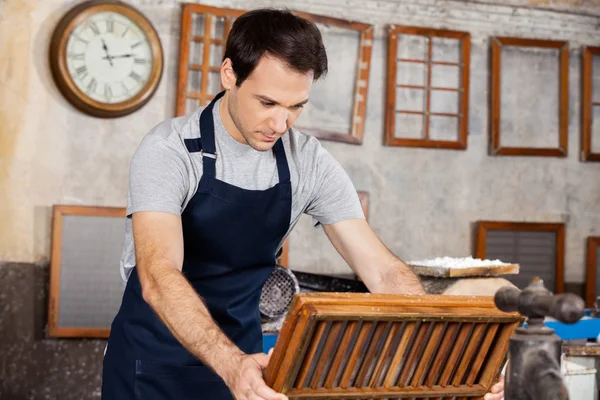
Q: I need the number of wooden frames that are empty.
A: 2